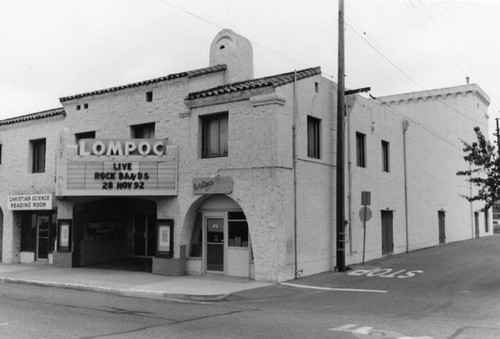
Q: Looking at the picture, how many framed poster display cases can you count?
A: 2